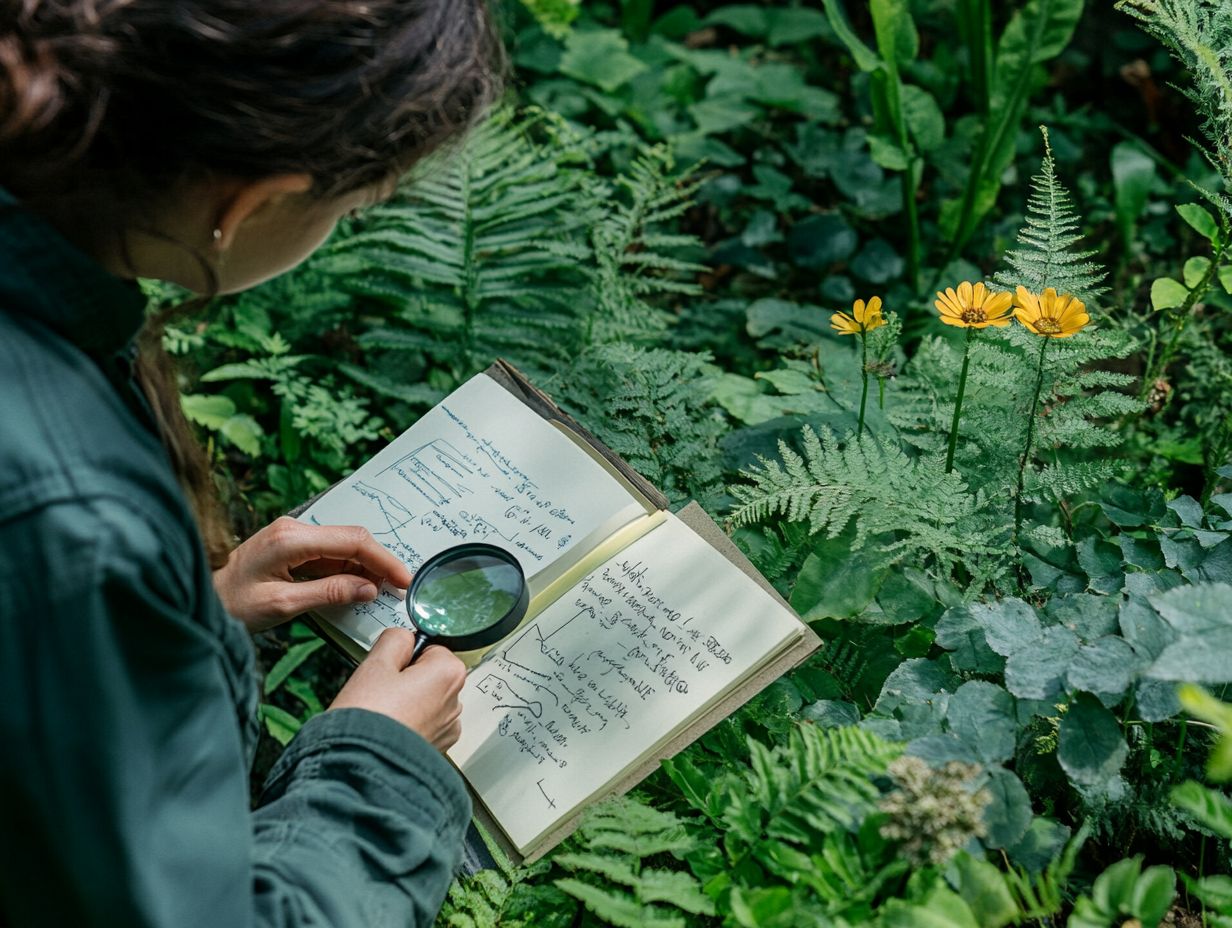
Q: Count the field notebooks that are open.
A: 1